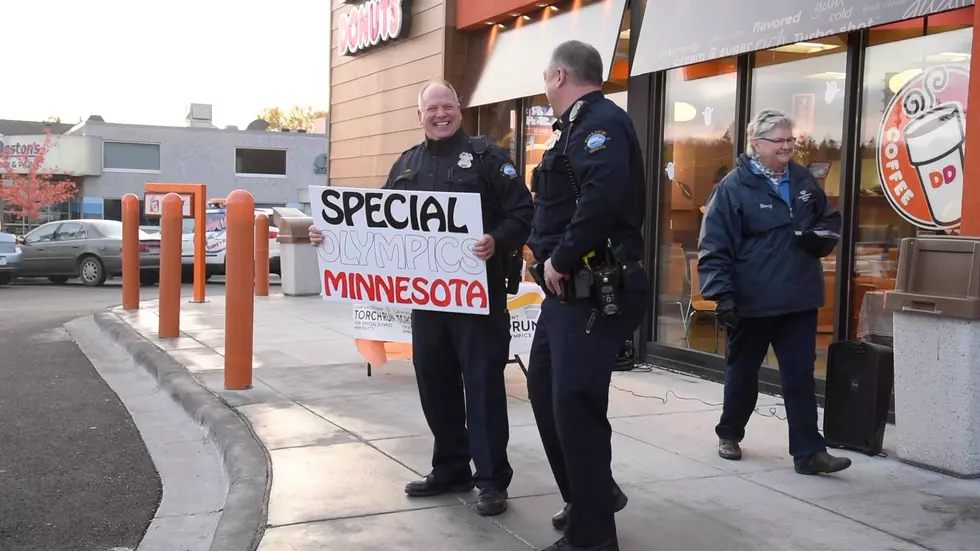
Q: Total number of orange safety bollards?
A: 4